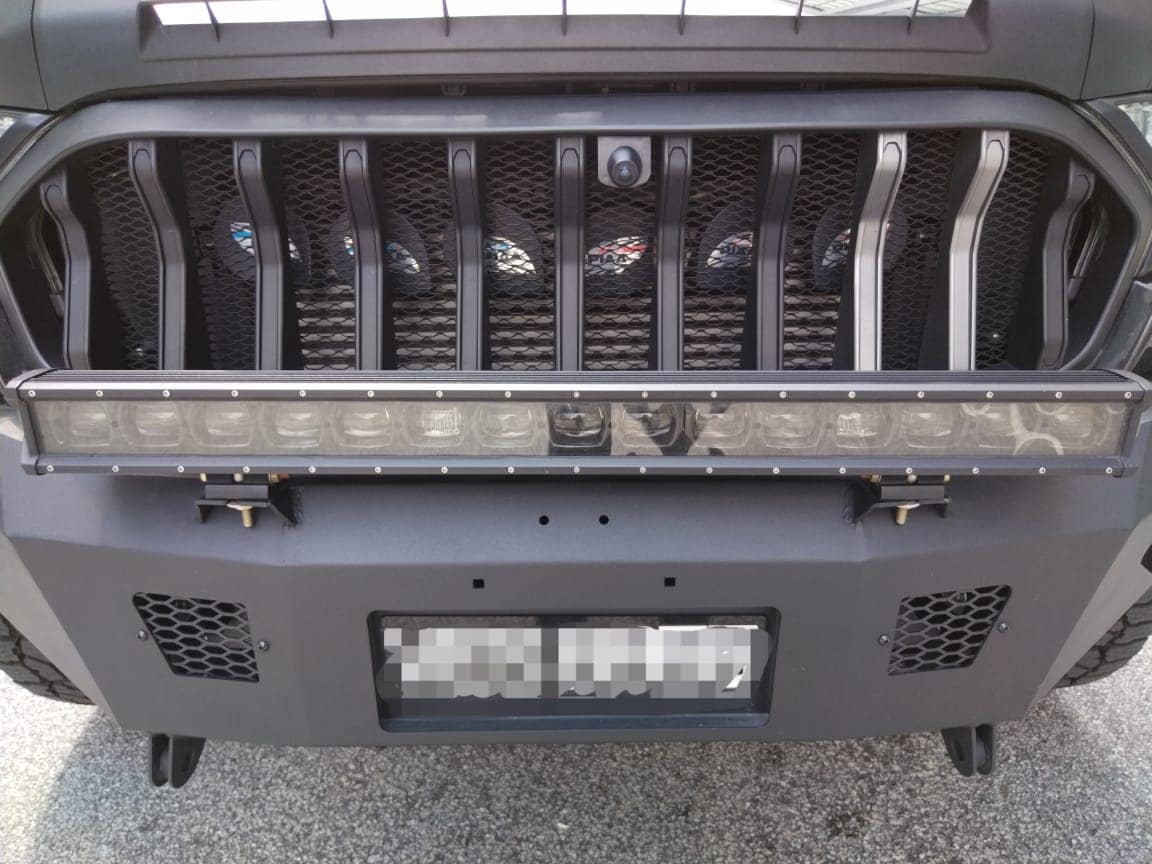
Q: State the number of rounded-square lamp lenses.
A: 15